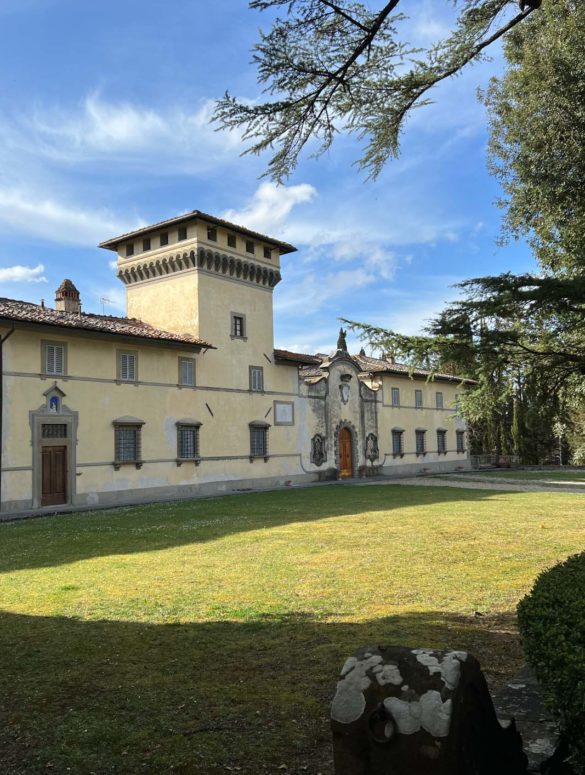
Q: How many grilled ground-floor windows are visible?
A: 7